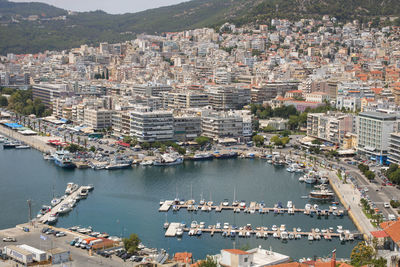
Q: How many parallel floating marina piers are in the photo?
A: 2